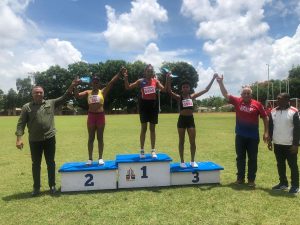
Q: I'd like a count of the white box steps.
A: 3